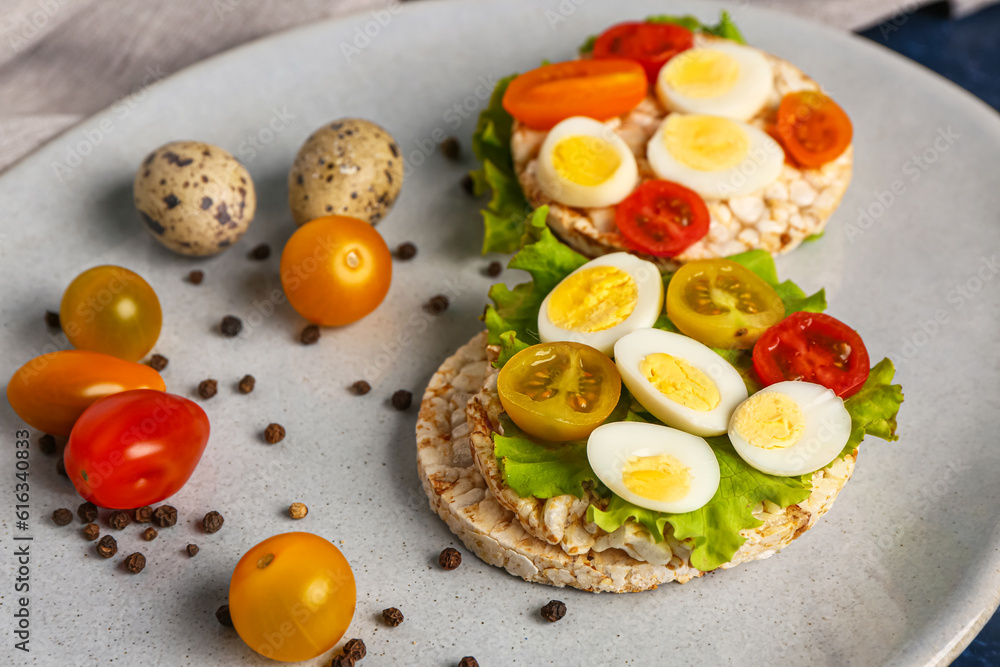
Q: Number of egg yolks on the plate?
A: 7